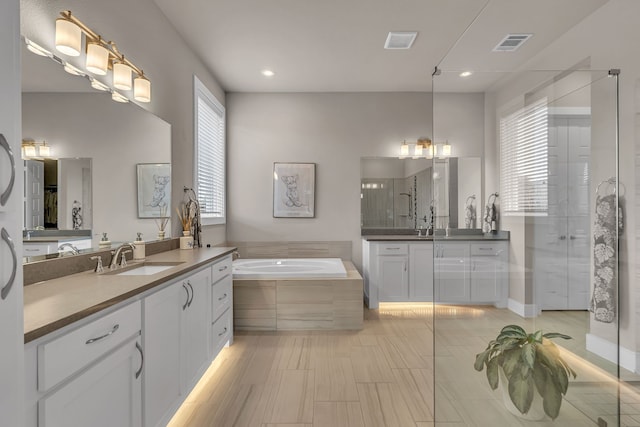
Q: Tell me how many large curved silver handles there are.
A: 2